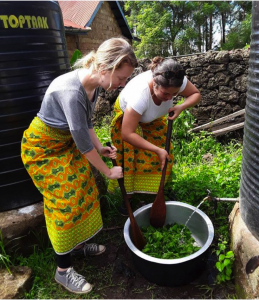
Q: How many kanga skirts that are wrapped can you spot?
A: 2